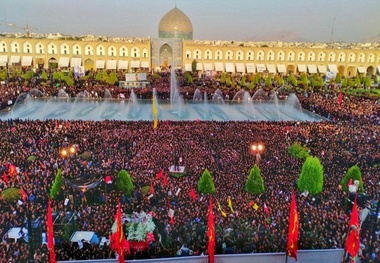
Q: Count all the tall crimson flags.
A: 5